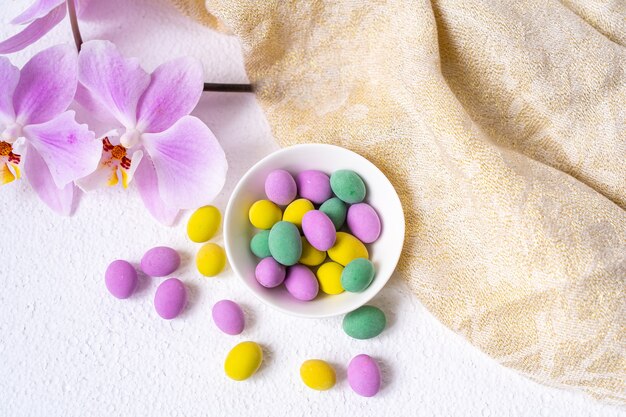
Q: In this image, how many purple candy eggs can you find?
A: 11